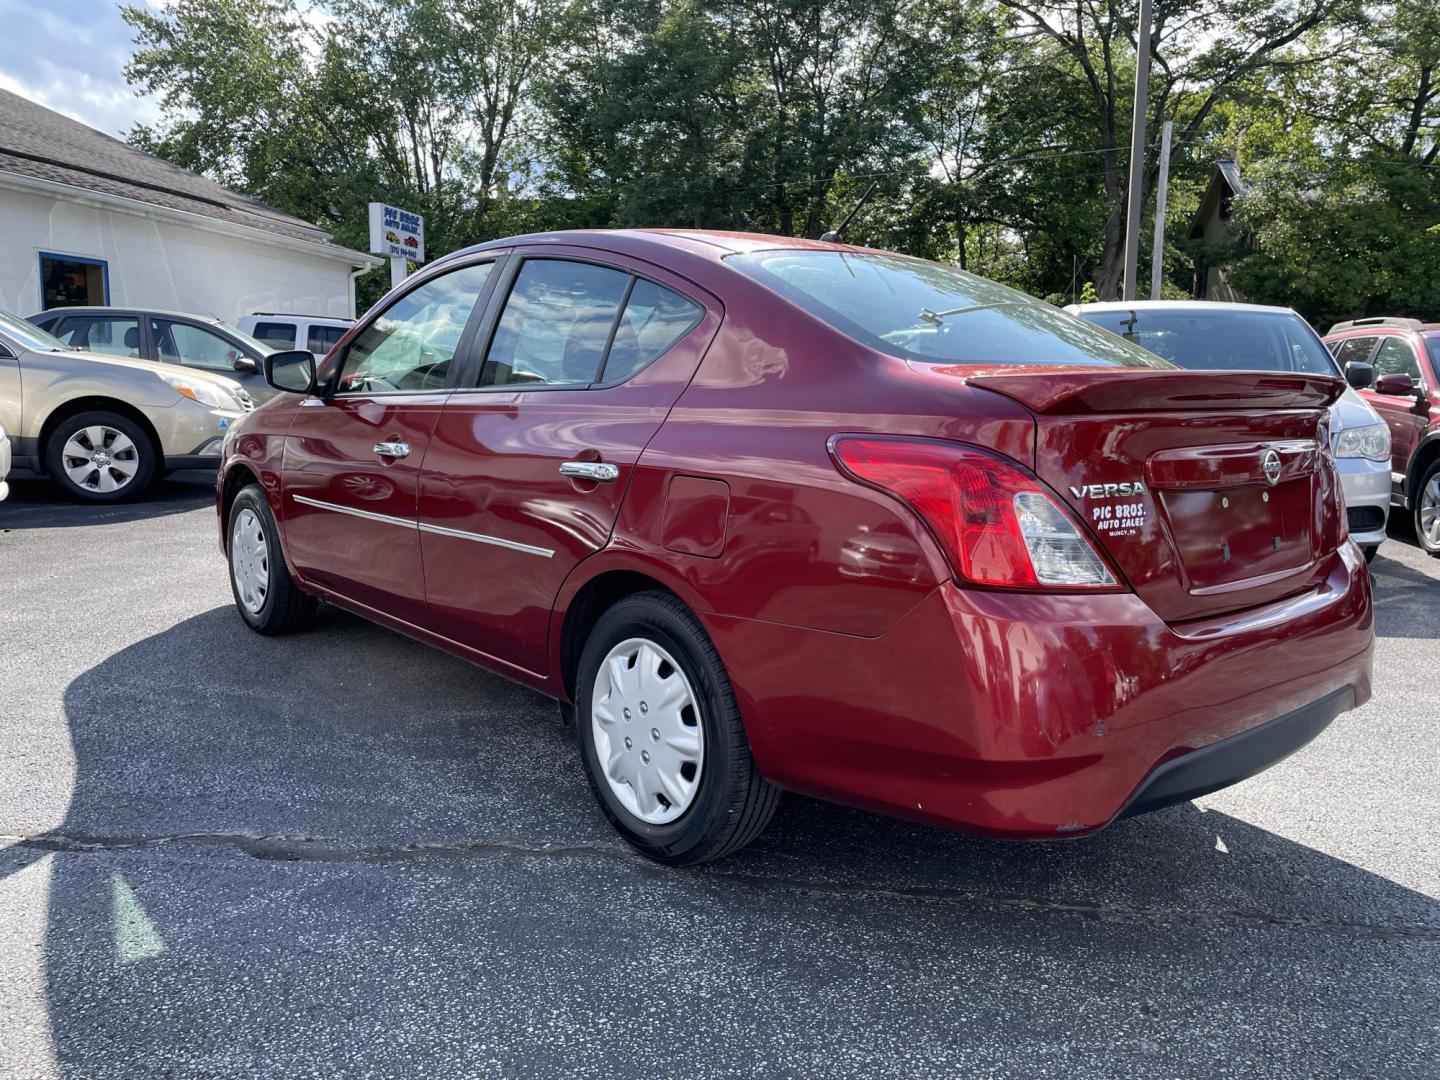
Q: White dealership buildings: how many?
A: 1